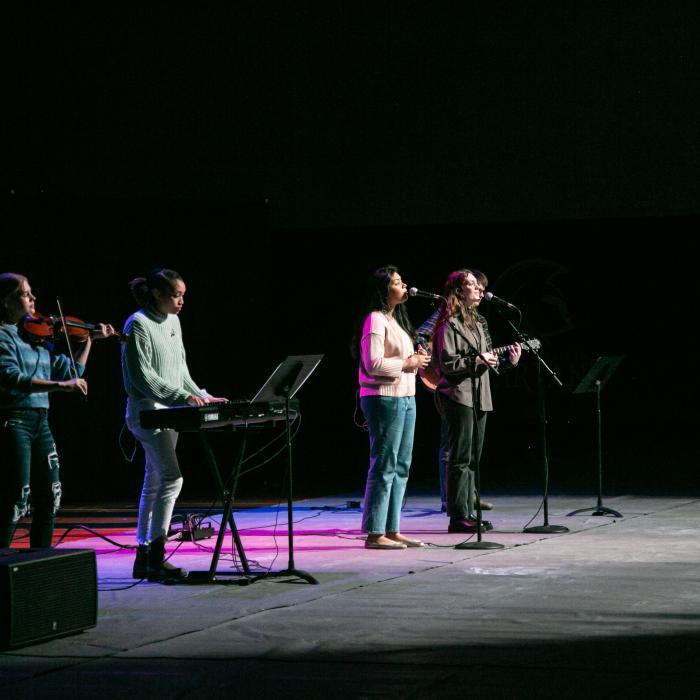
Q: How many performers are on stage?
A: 5